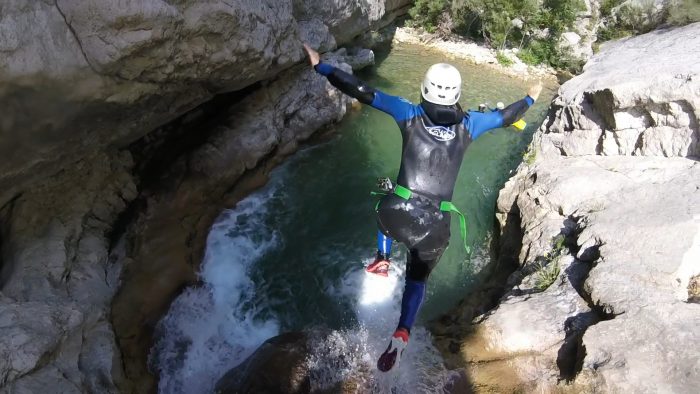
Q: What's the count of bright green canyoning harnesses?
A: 1